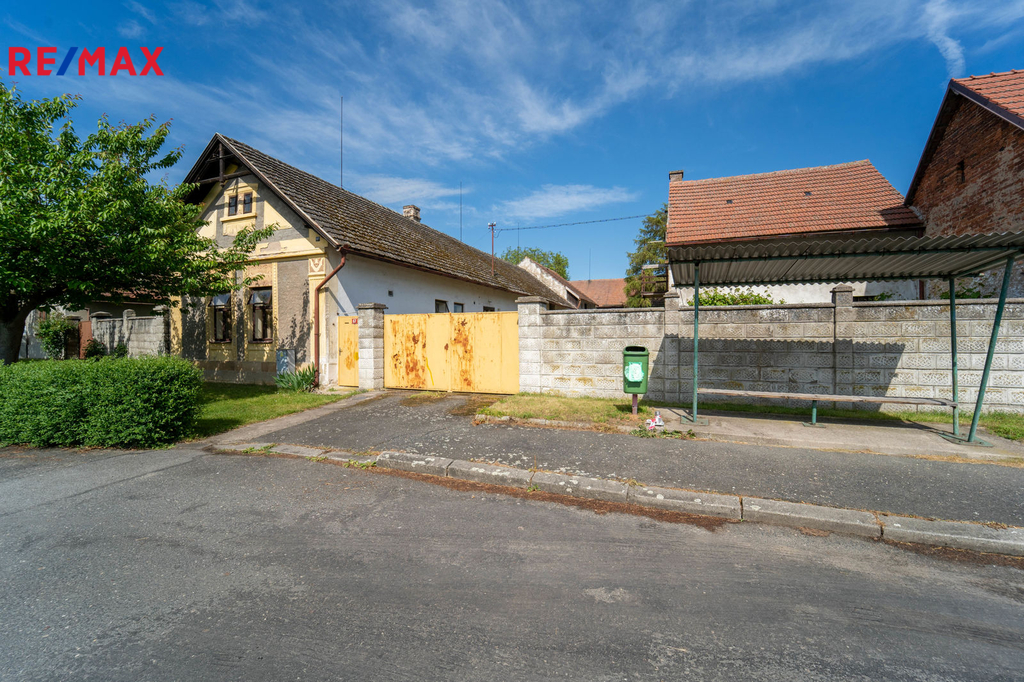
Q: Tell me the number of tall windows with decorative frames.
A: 2